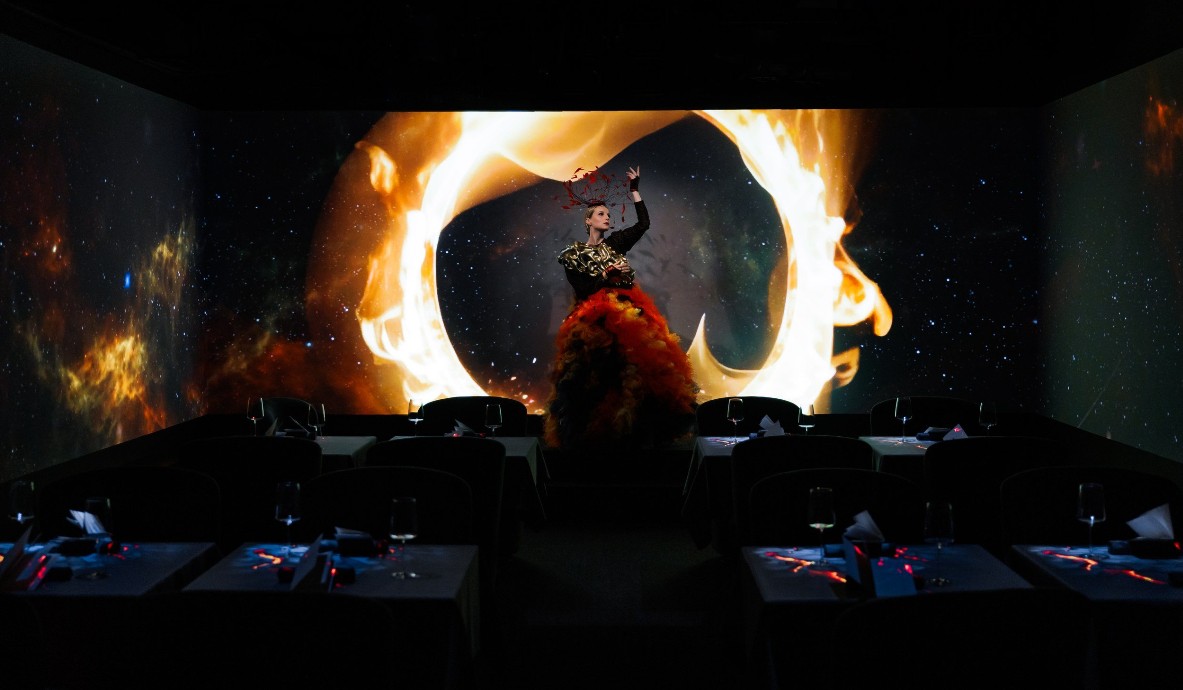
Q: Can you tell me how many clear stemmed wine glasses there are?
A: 15